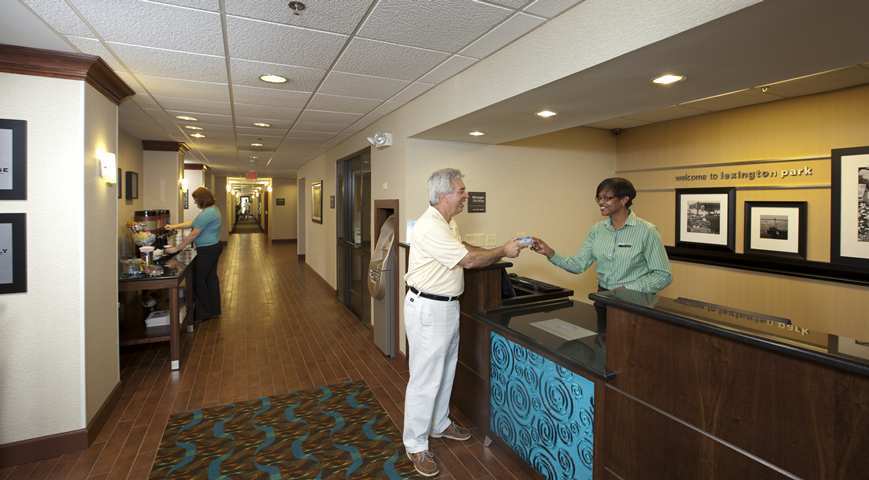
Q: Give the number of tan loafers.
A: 2